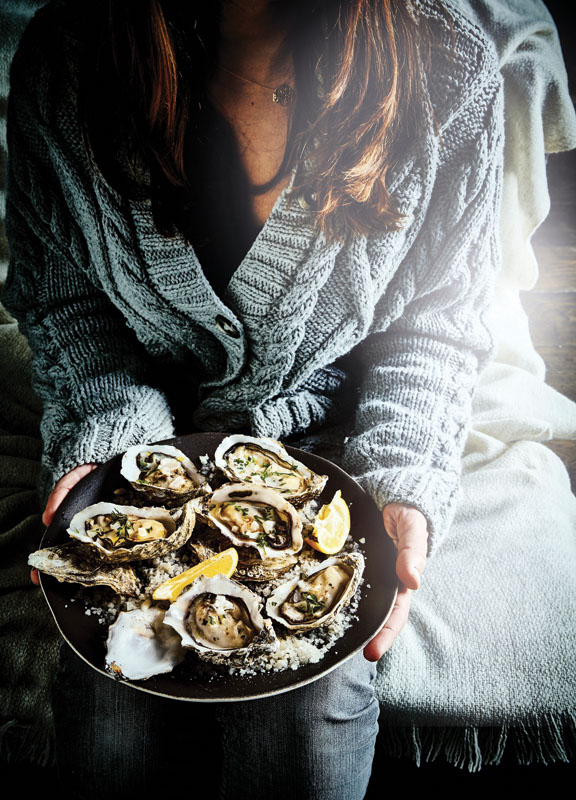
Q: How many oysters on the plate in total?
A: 6